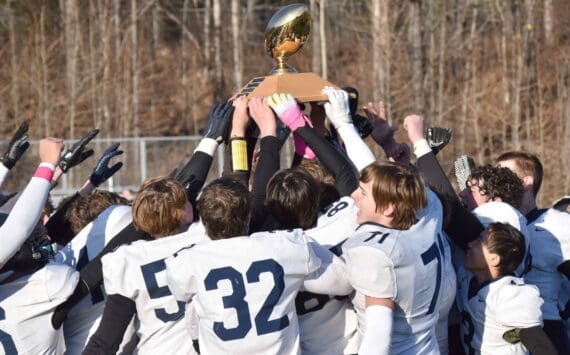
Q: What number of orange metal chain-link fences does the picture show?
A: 0